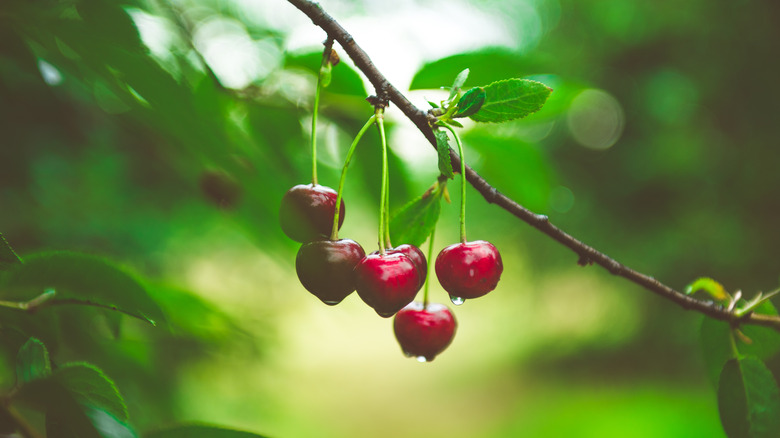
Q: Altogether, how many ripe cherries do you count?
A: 6